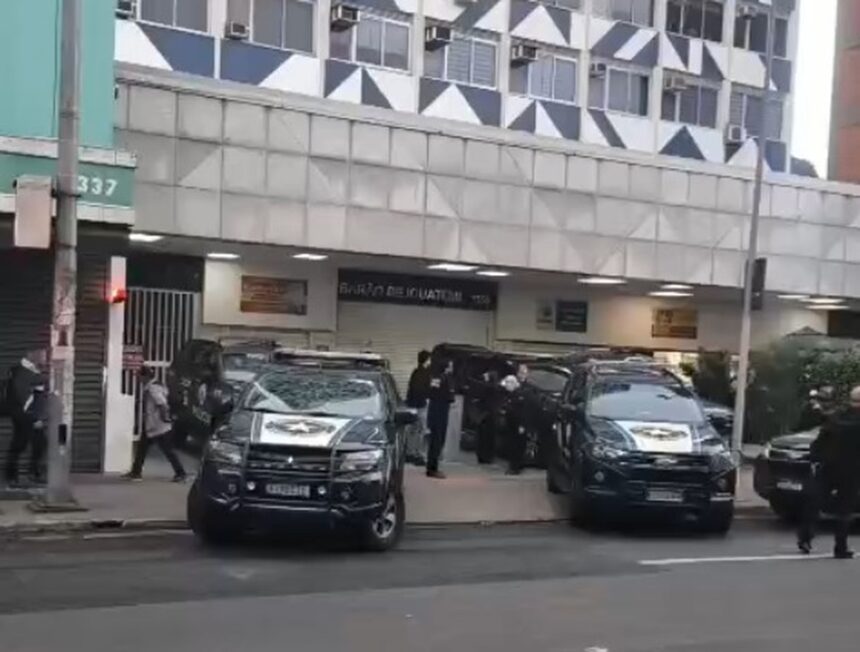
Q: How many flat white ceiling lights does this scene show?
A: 11